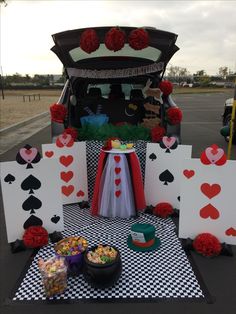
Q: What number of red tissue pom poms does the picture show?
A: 11